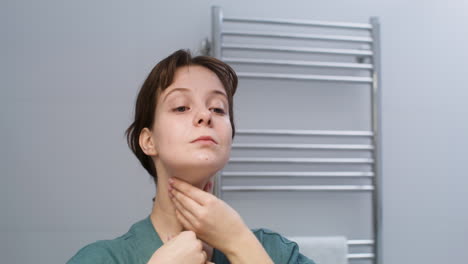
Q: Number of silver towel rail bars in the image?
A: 12